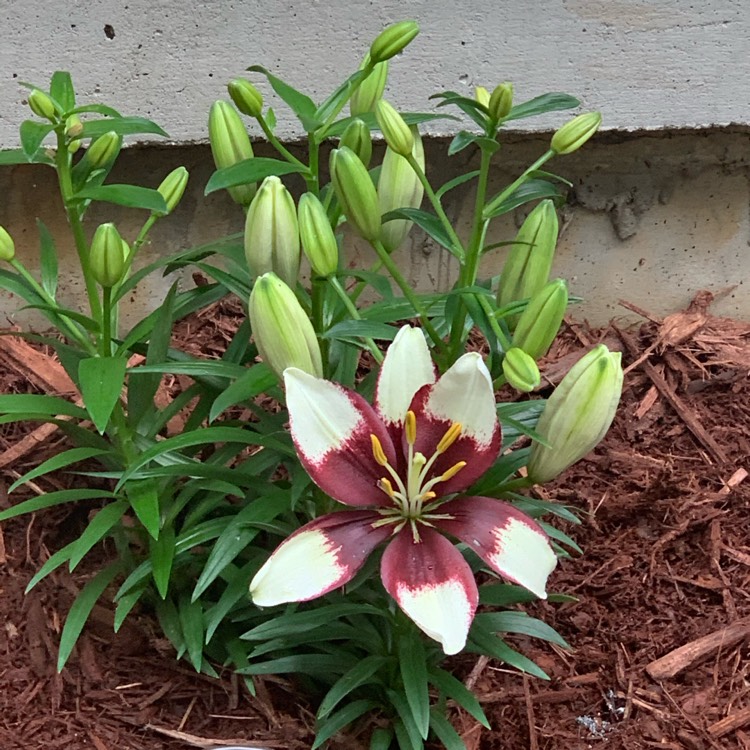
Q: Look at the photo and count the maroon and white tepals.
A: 6